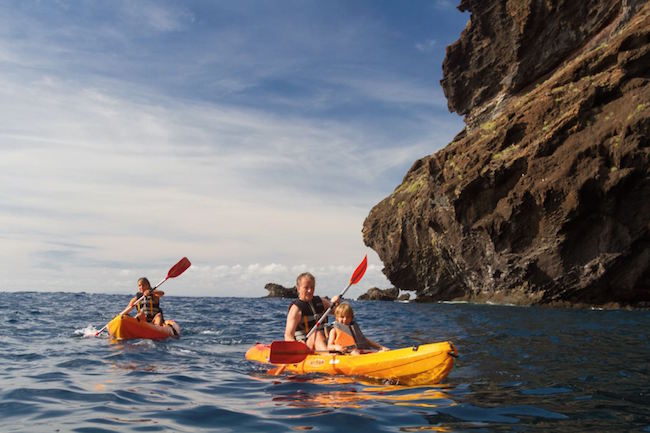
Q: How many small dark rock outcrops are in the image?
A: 2